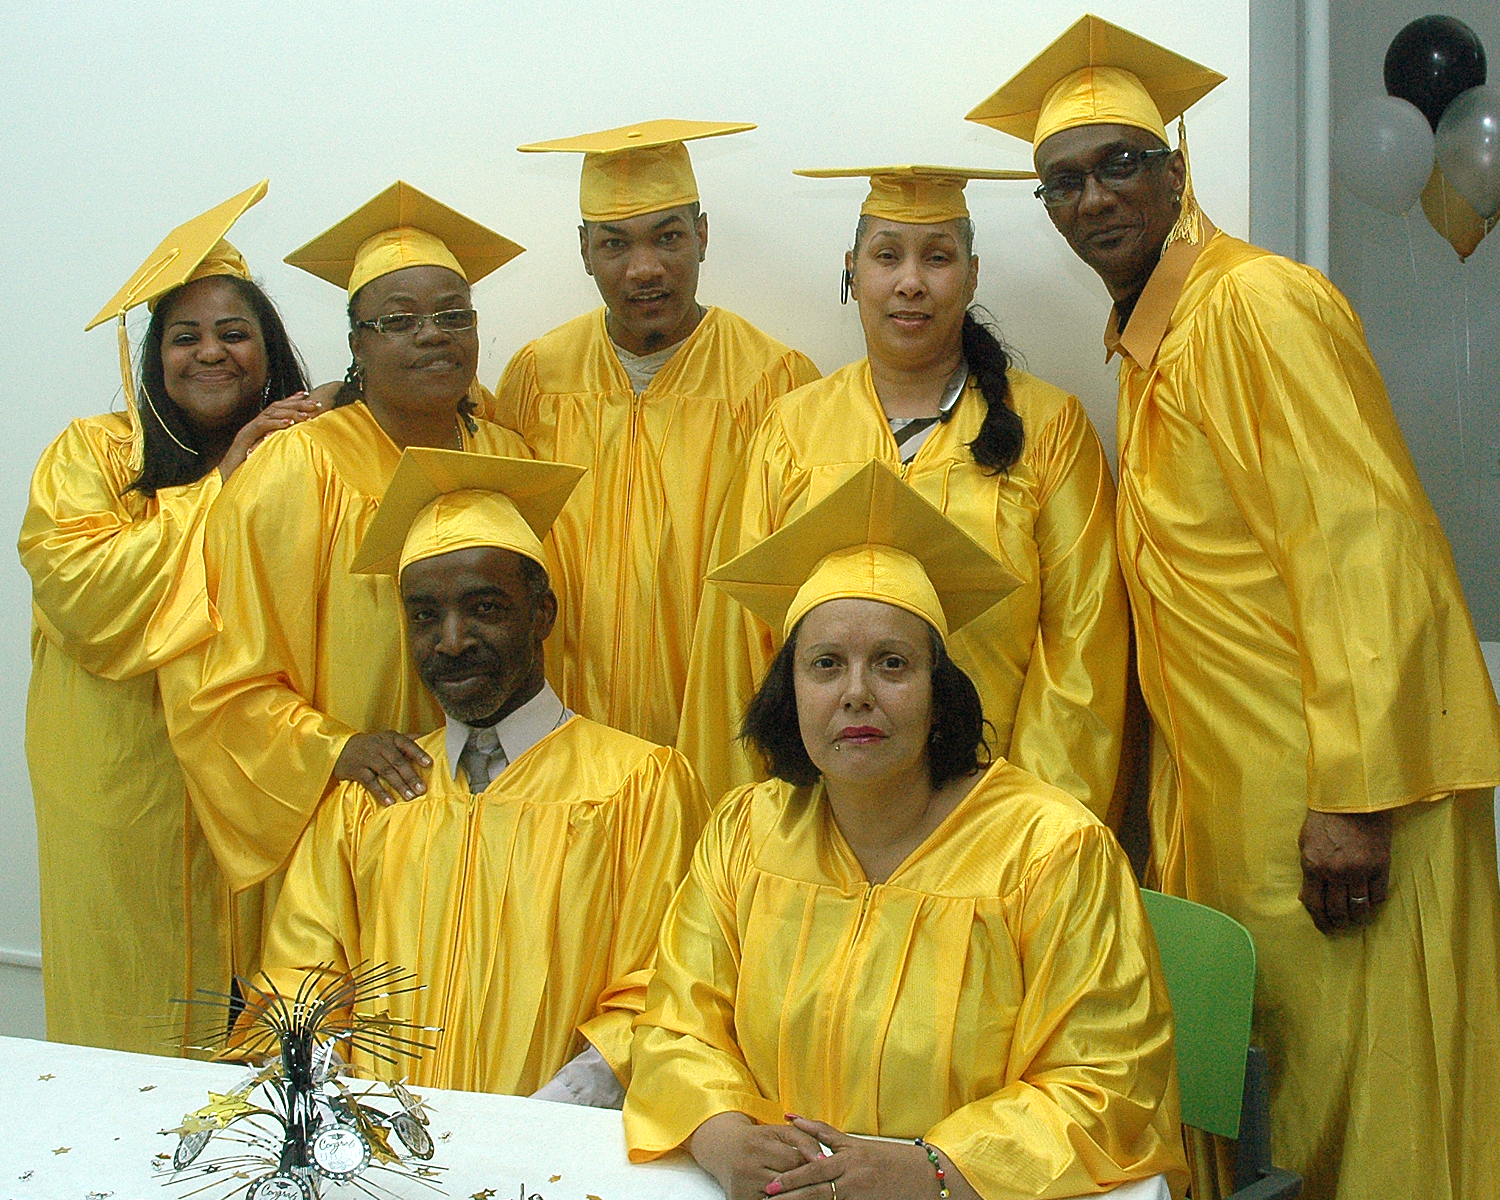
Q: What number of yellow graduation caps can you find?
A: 7